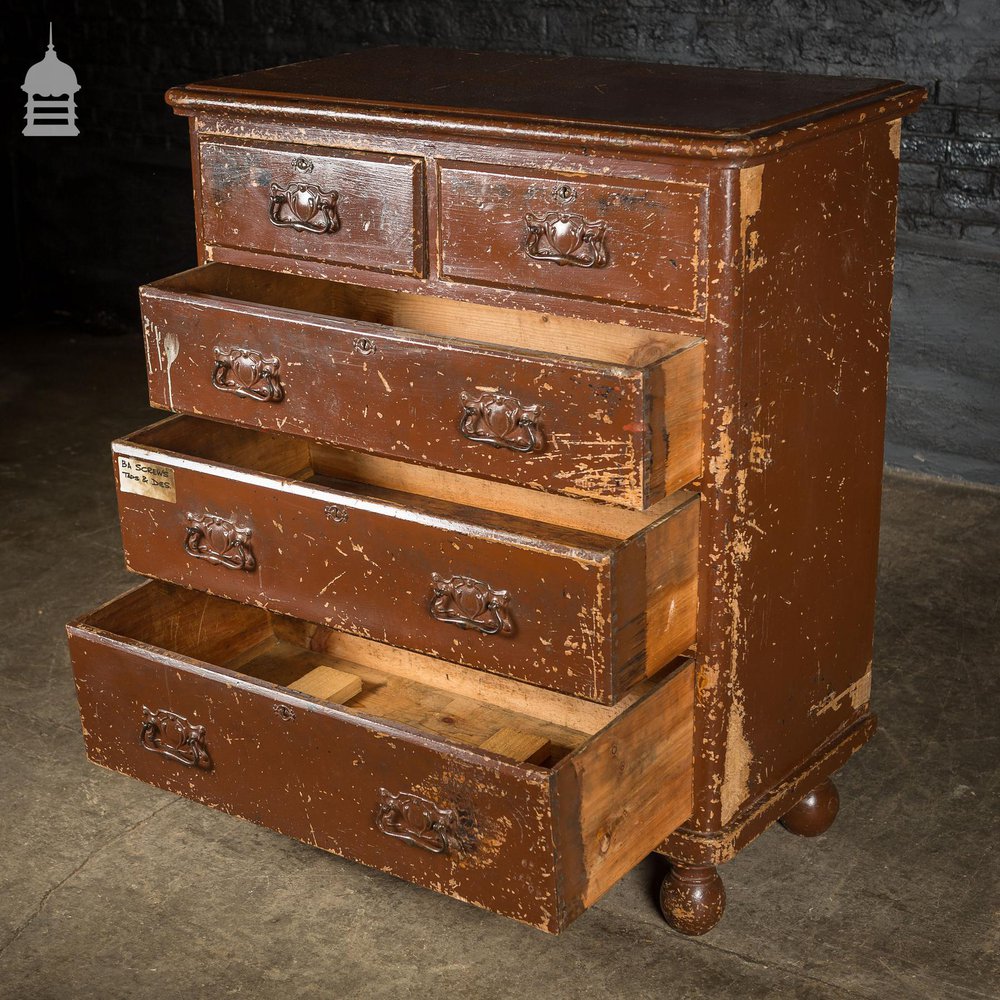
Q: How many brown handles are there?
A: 8